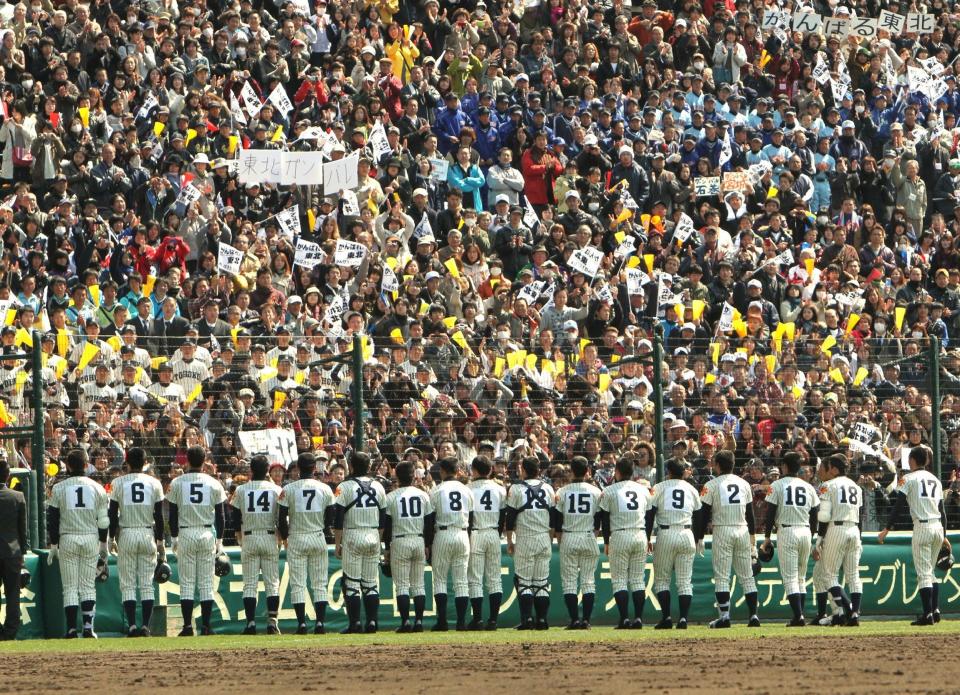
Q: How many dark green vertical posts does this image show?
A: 4